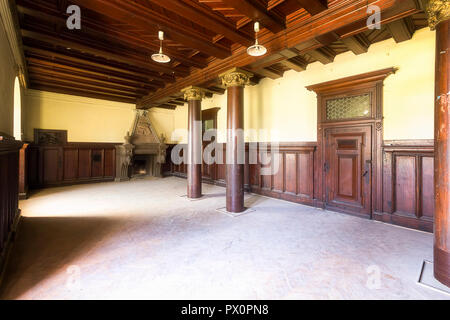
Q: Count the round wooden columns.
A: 3